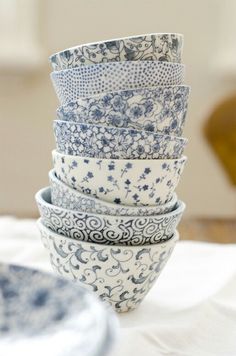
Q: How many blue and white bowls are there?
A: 8